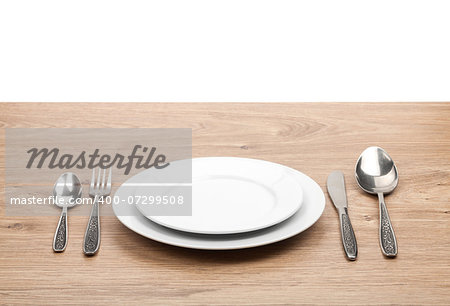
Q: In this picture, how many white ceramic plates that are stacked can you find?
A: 2